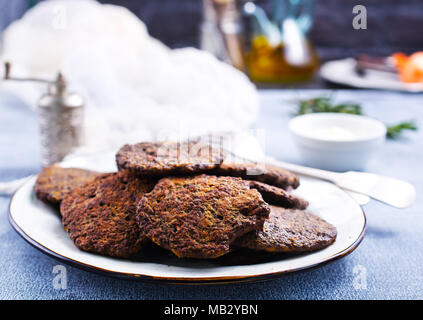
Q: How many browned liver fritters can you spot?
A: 7